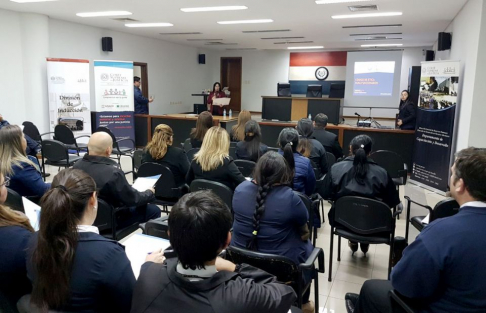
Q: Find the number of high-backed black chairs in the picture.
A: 3